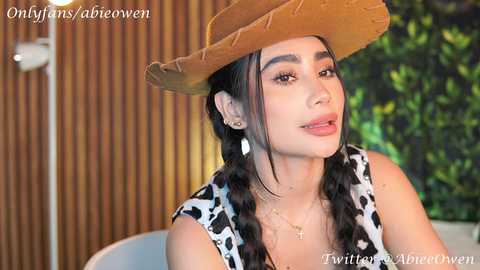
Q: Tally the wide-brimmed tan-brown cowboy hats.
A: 1